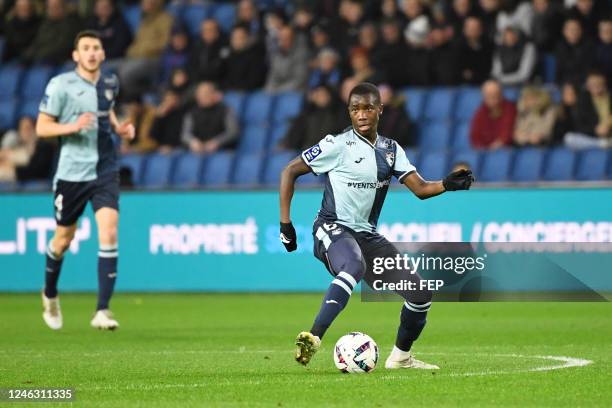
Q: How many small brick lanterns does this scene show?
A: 0